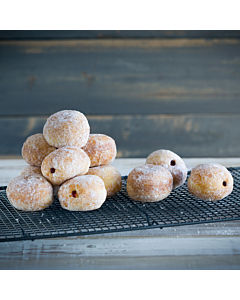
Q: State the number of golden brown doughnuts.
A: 11